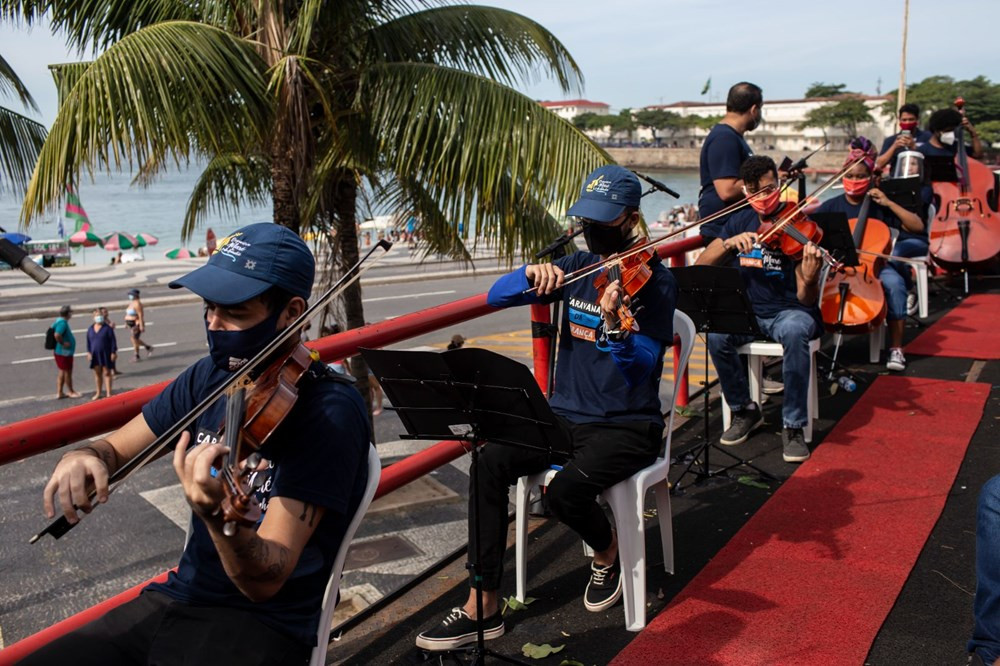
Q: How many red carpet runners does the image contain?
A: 2